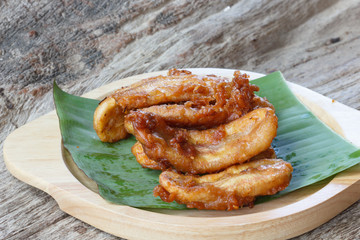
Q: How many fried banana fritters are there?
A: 5